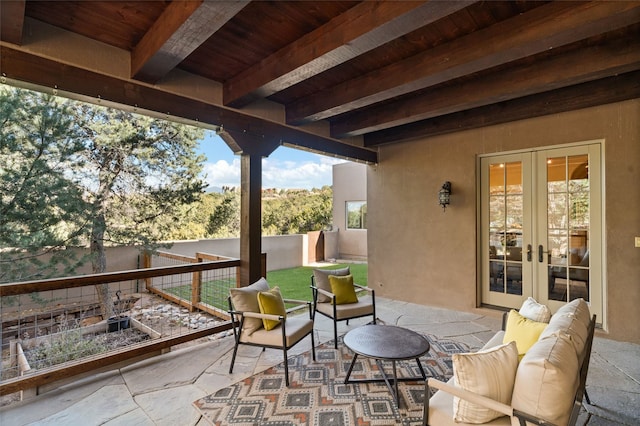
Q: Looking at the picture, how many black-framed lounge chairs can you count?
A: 2